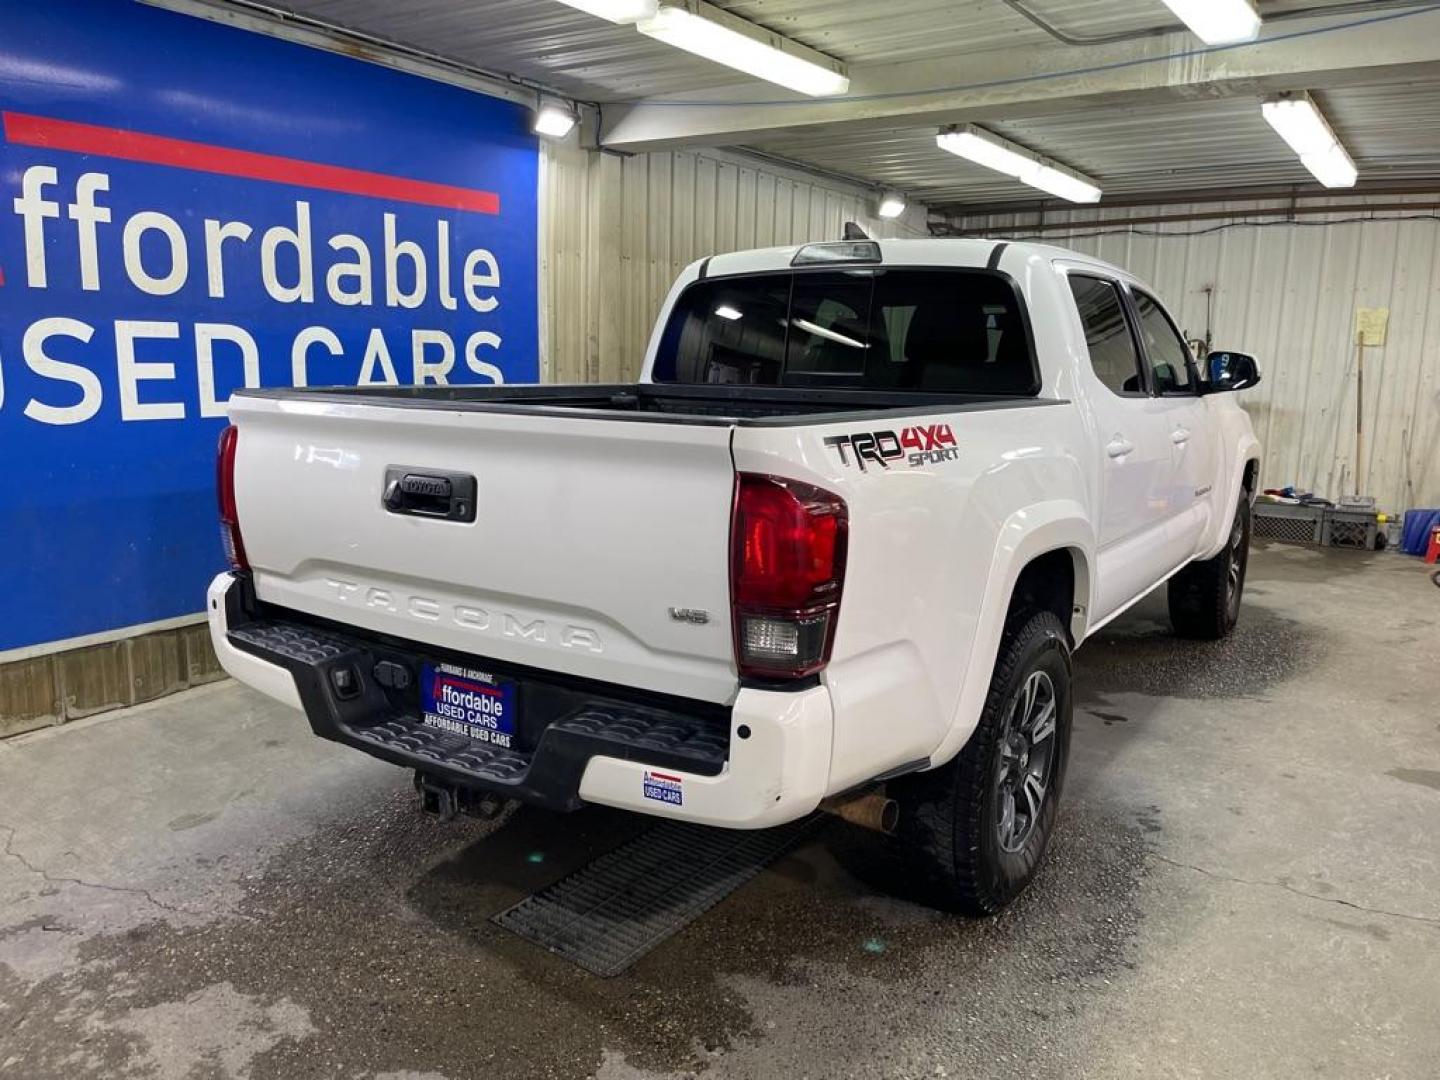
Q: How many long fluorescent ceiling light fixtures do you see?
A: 5